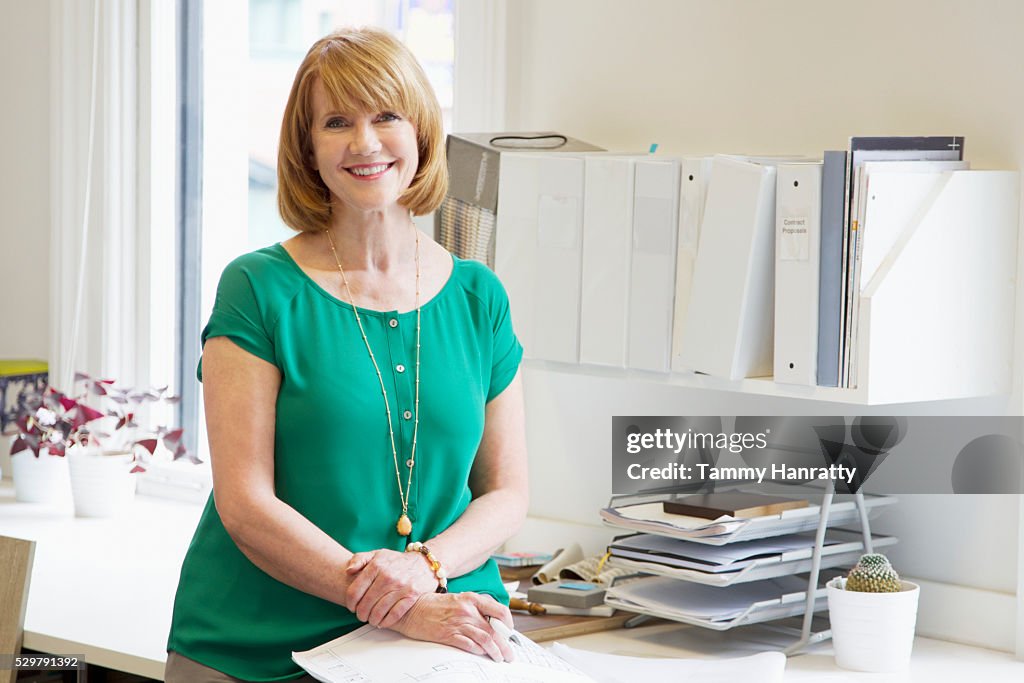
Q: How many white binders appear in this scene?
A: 6